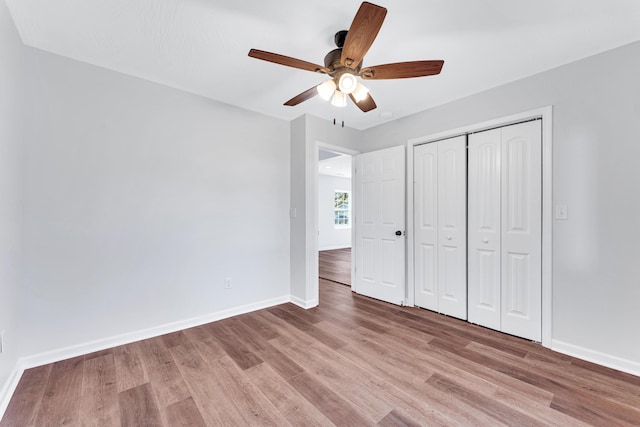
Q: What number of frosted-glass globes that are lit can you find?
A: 4